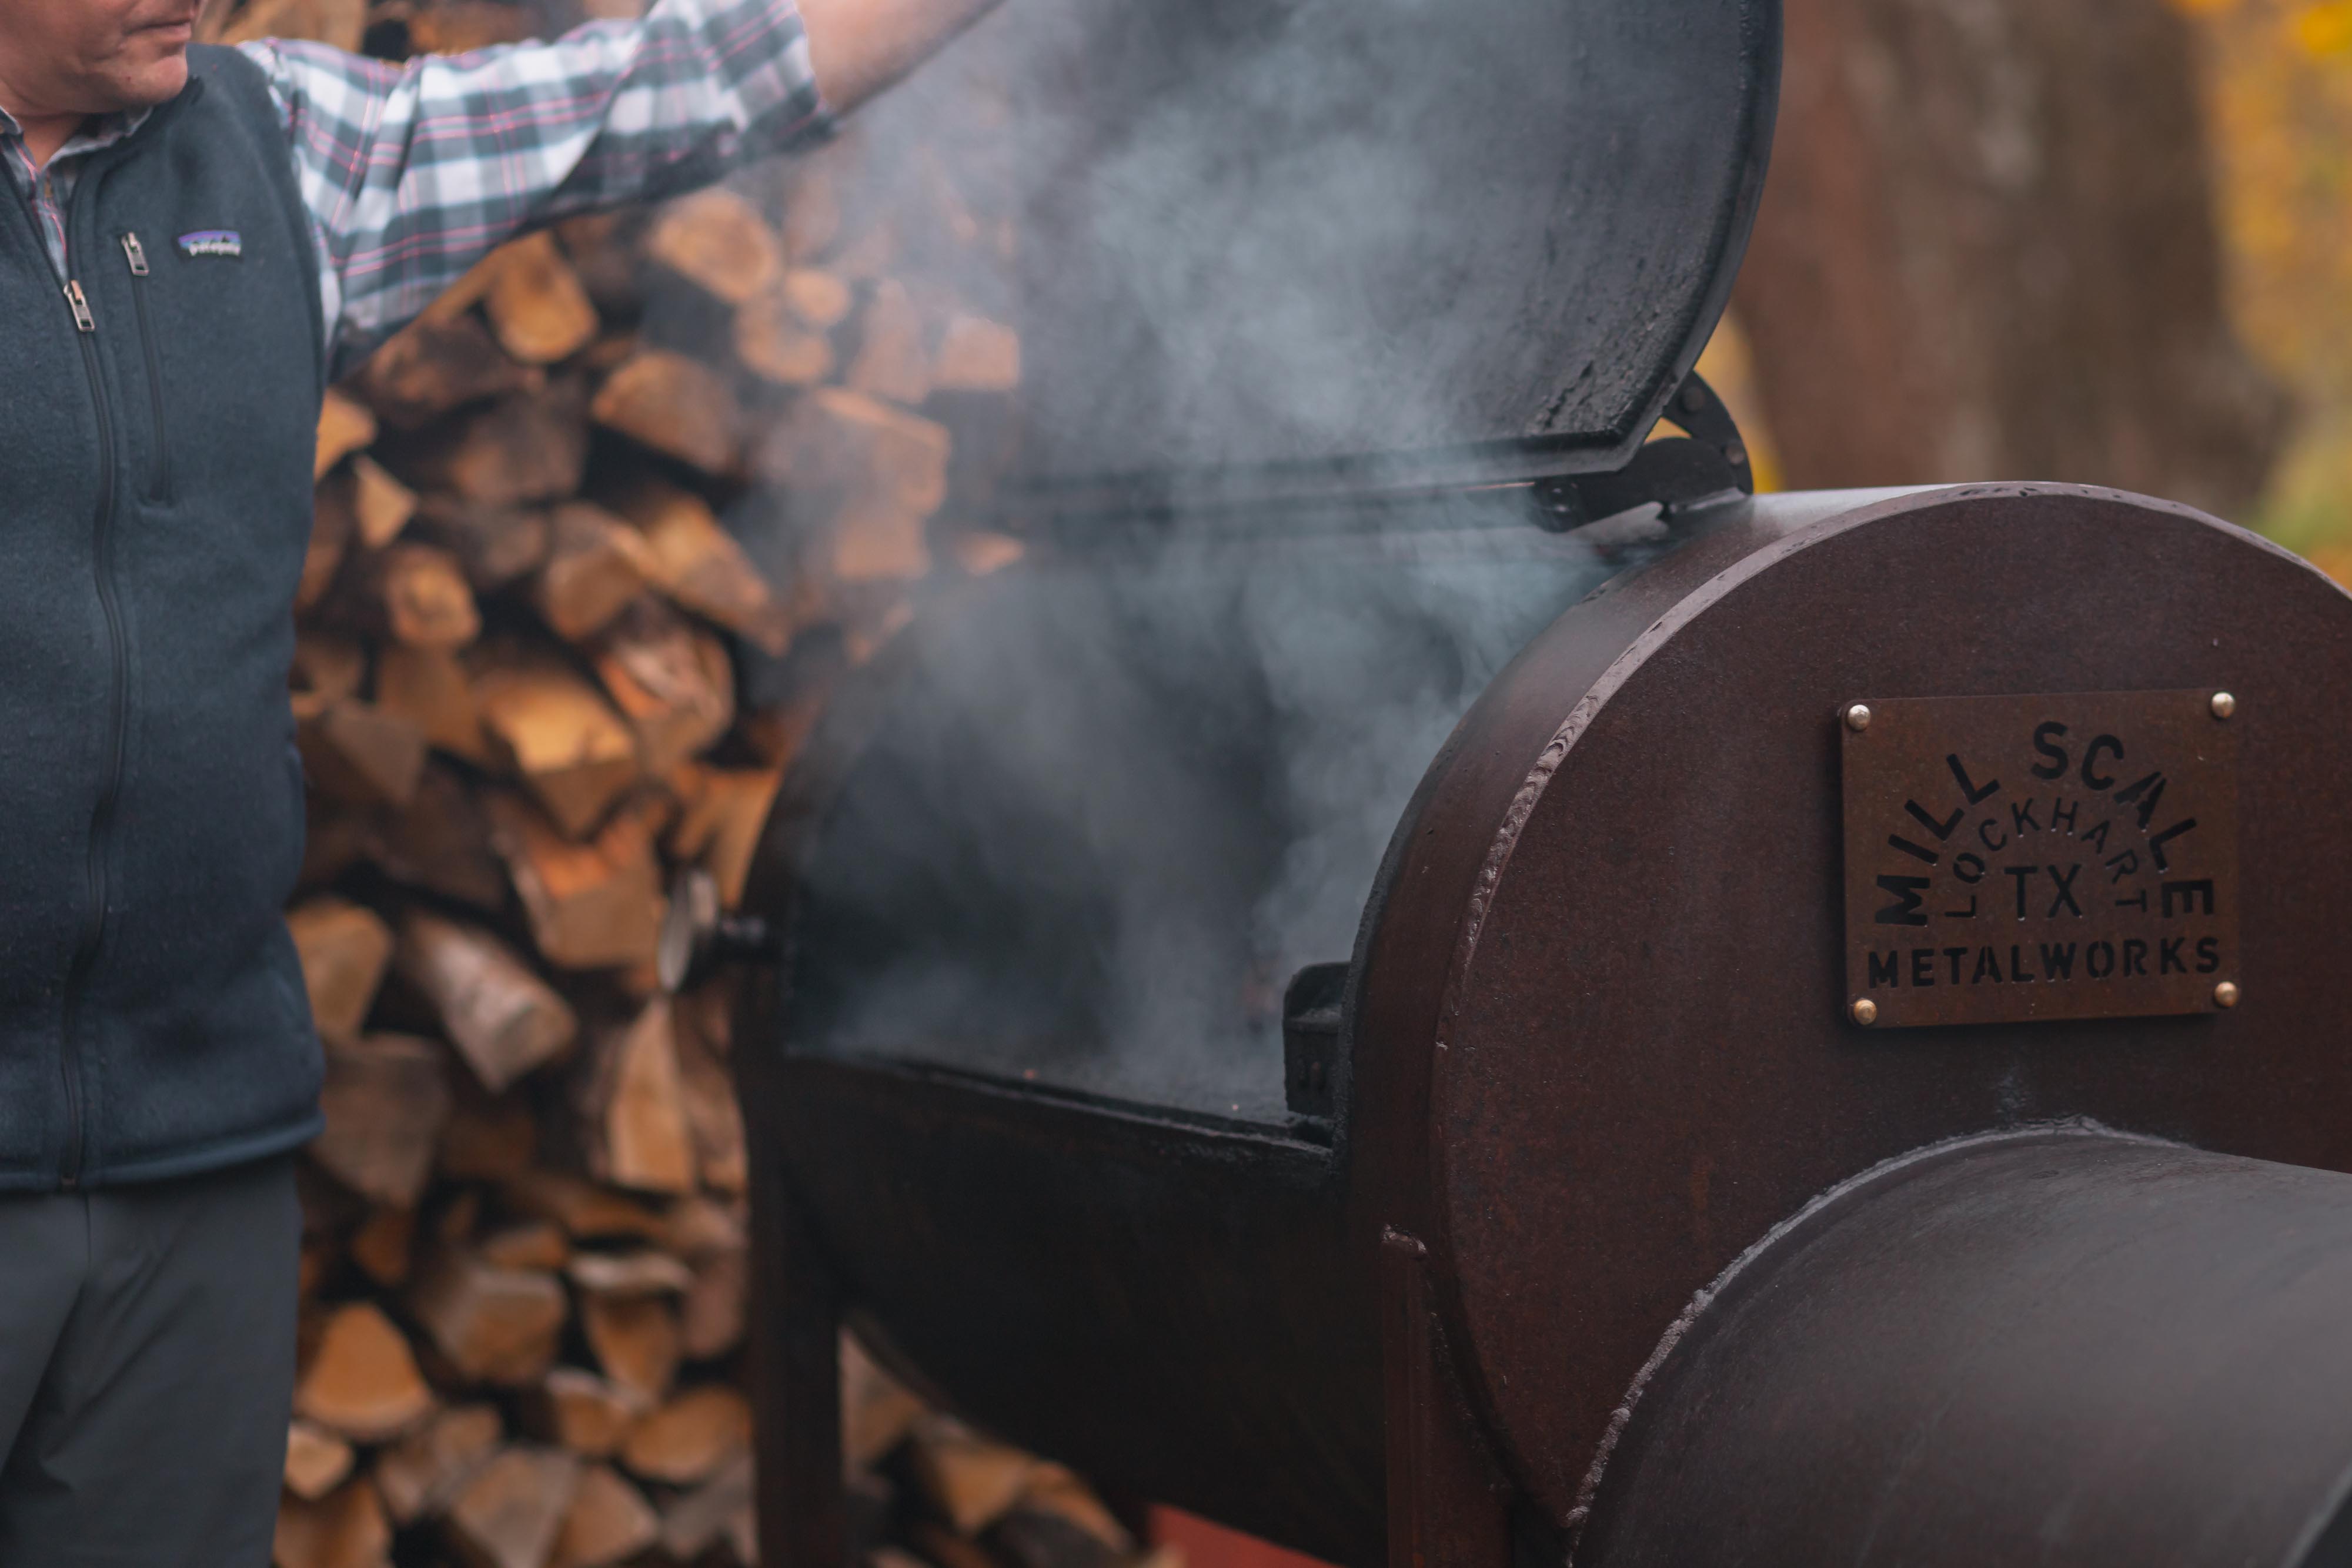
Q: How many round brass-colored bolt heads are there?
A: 4